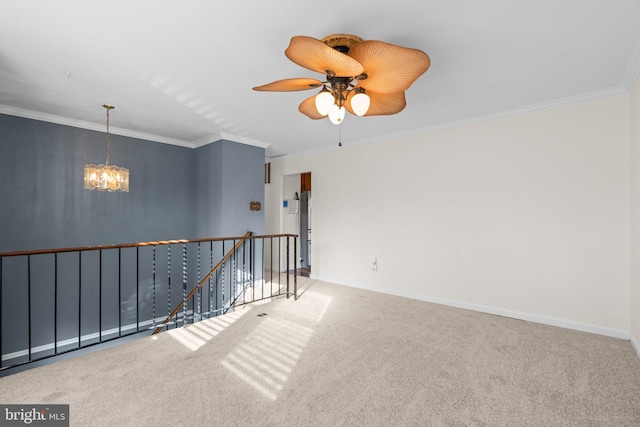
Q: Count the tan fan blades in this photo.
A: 5